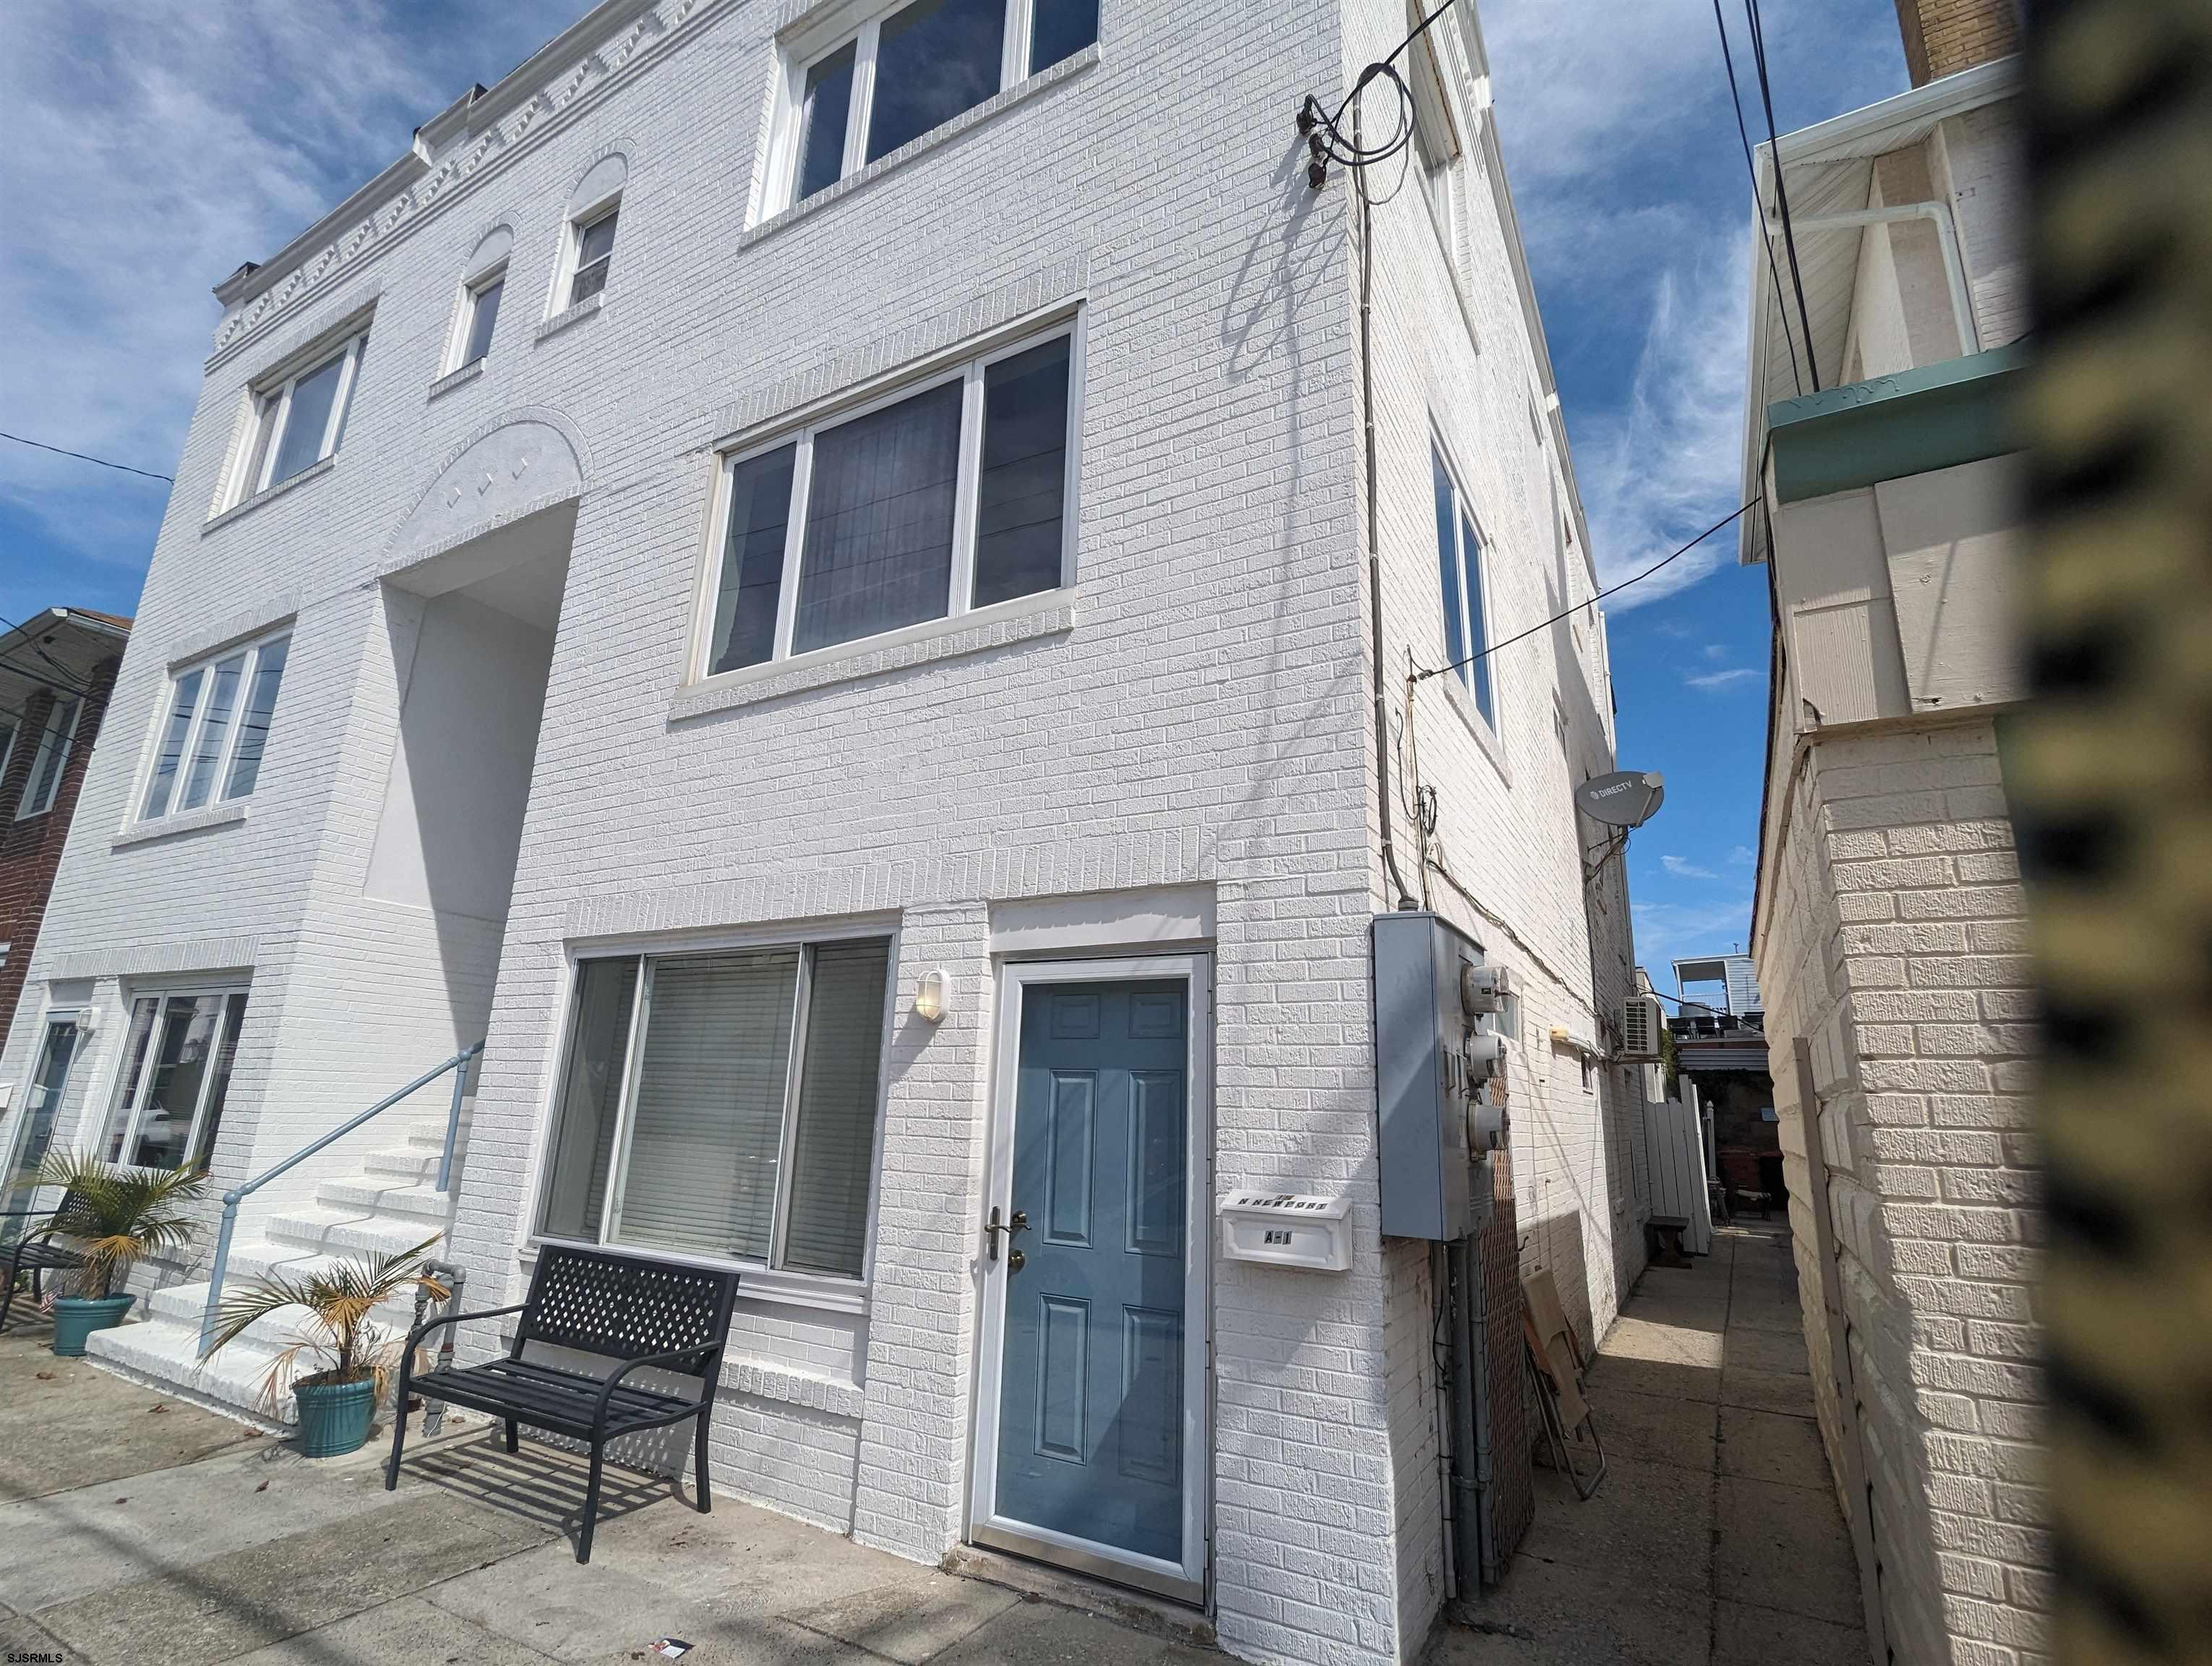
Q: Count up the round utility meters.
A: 3